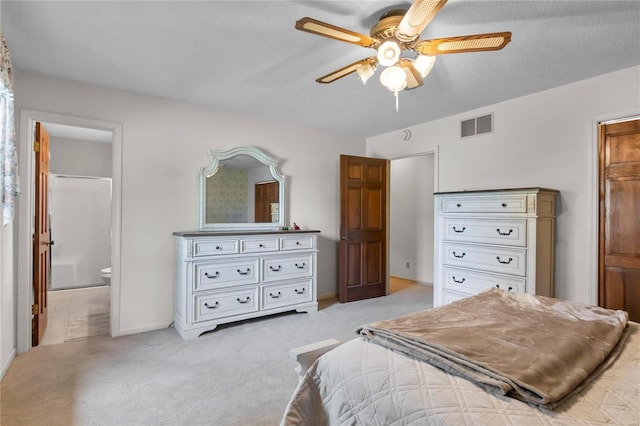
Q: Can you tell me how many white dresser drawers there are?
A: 12